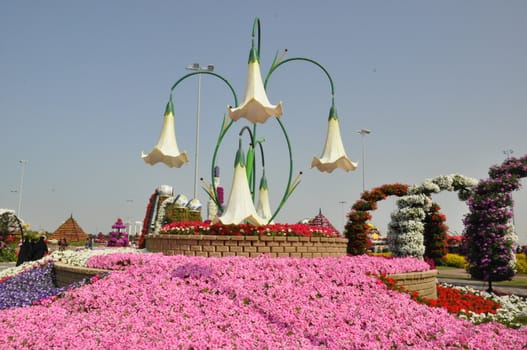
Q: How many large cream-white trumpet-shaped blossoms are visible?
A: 5